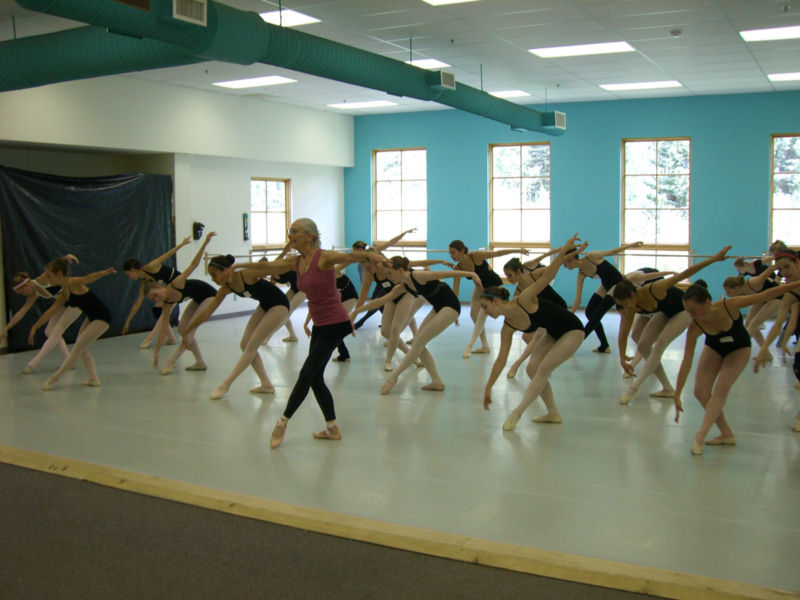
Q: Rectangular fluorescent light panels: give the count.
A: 10